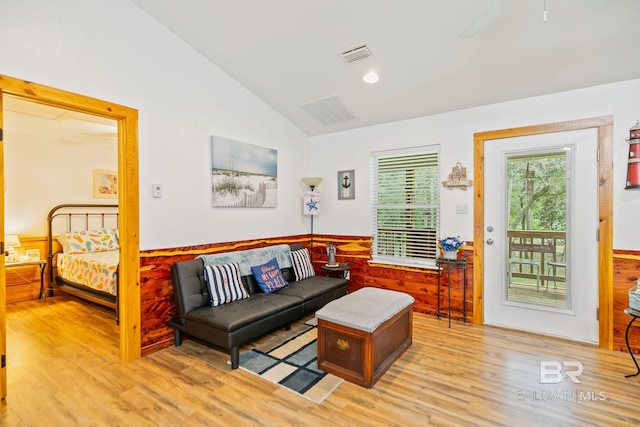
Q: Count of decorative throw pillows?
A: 3